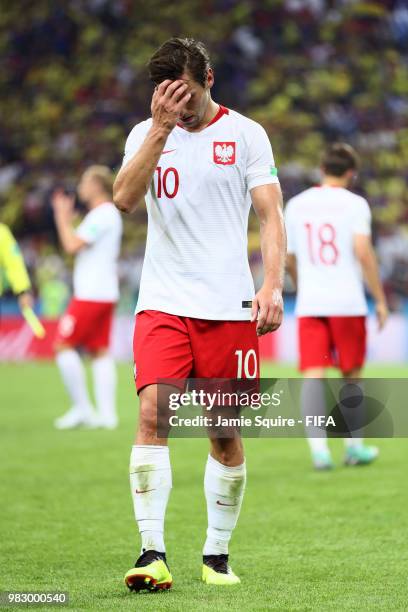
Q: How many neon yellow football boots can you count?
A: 2